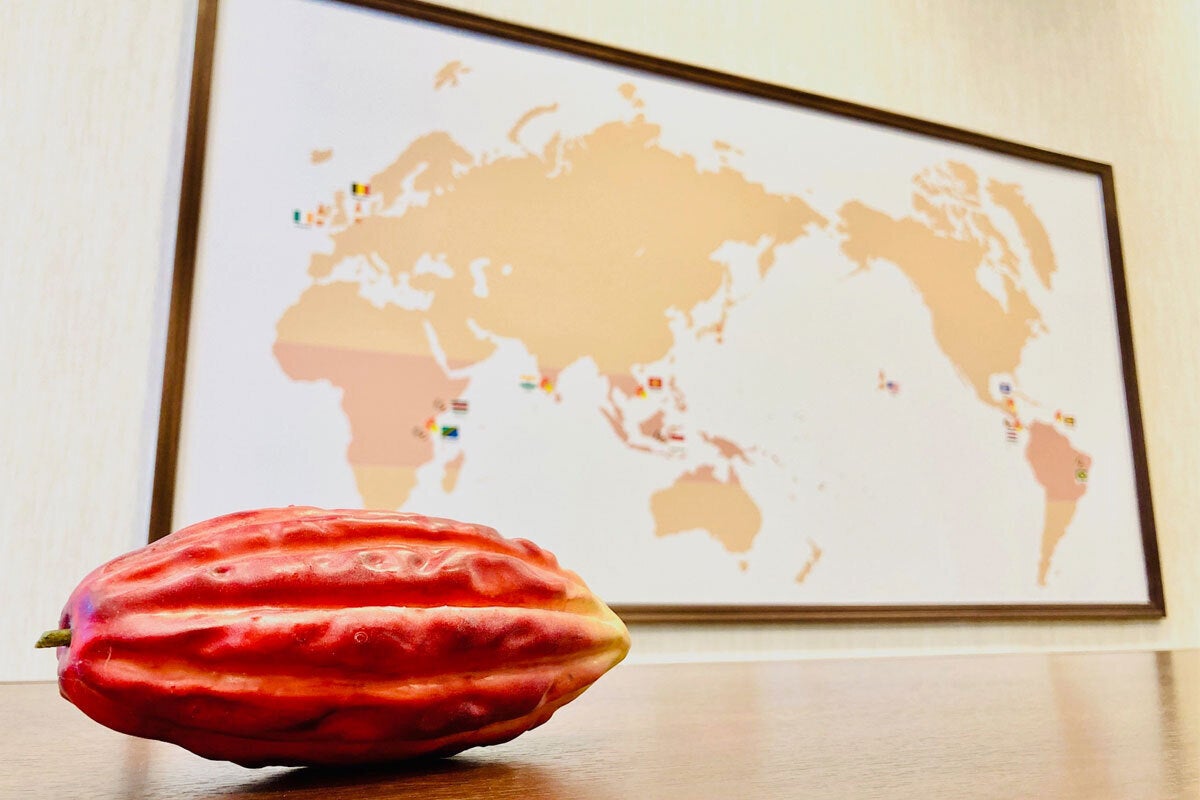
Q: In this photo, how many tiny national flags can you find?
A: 12